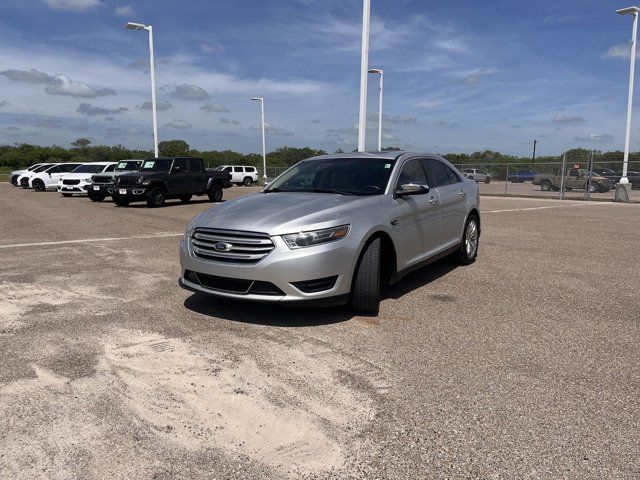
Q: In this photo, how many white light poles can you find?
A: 5